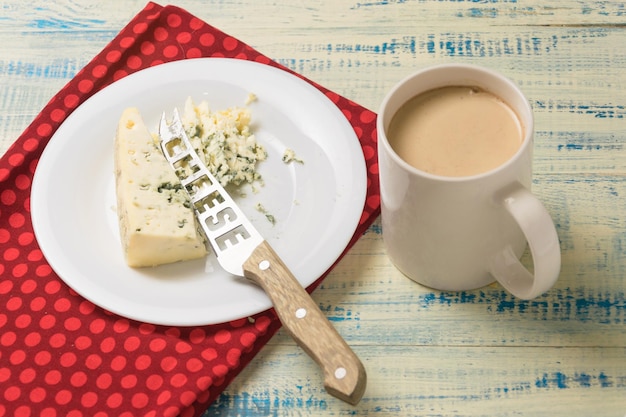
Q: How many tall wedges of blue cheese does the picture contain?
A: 1